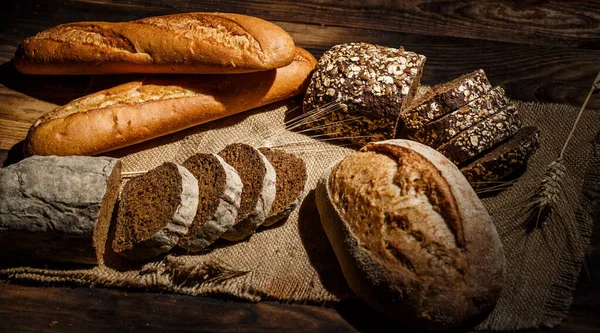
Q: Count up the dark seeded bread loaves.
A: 1